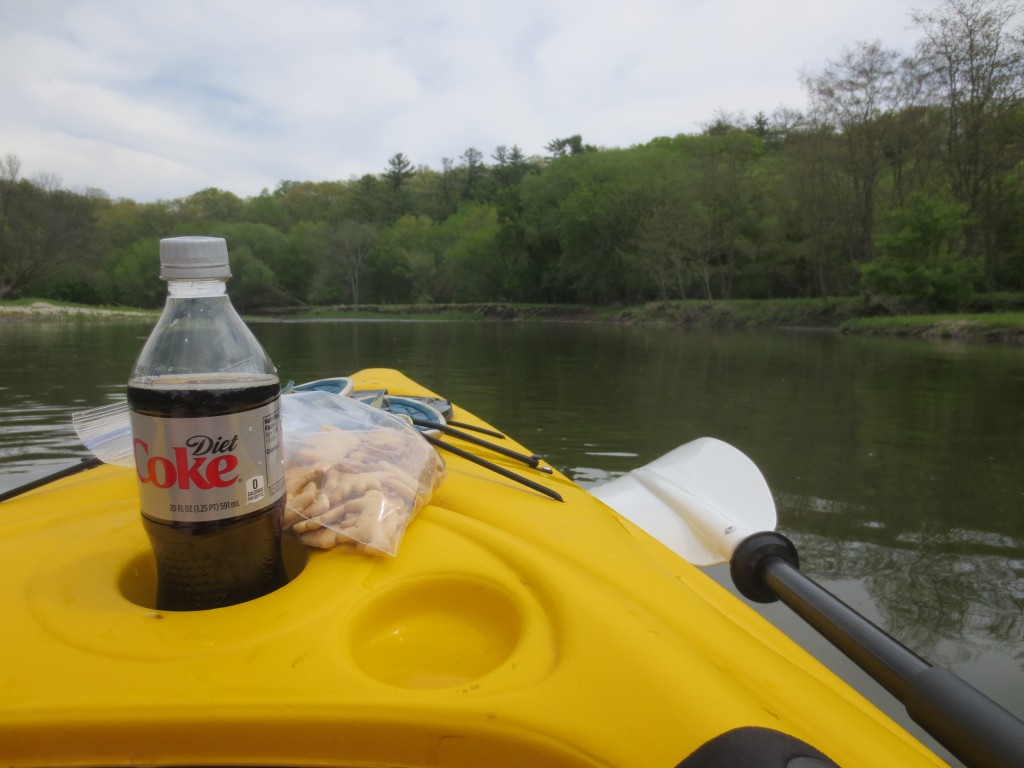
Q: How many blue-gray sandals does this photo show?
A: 2